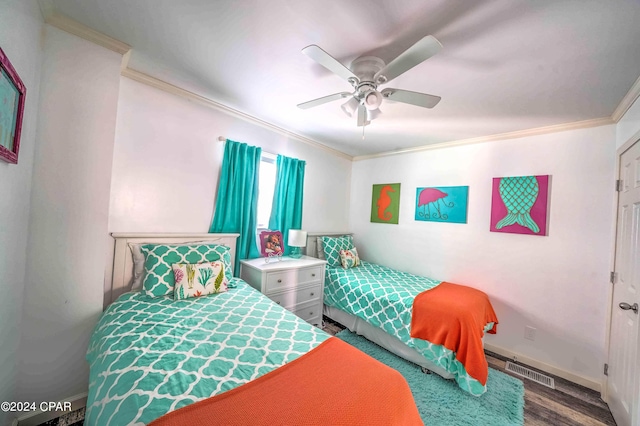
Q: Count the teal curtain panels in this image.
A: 2